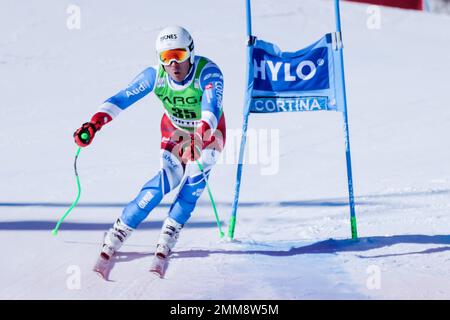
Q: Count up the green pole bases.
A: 2